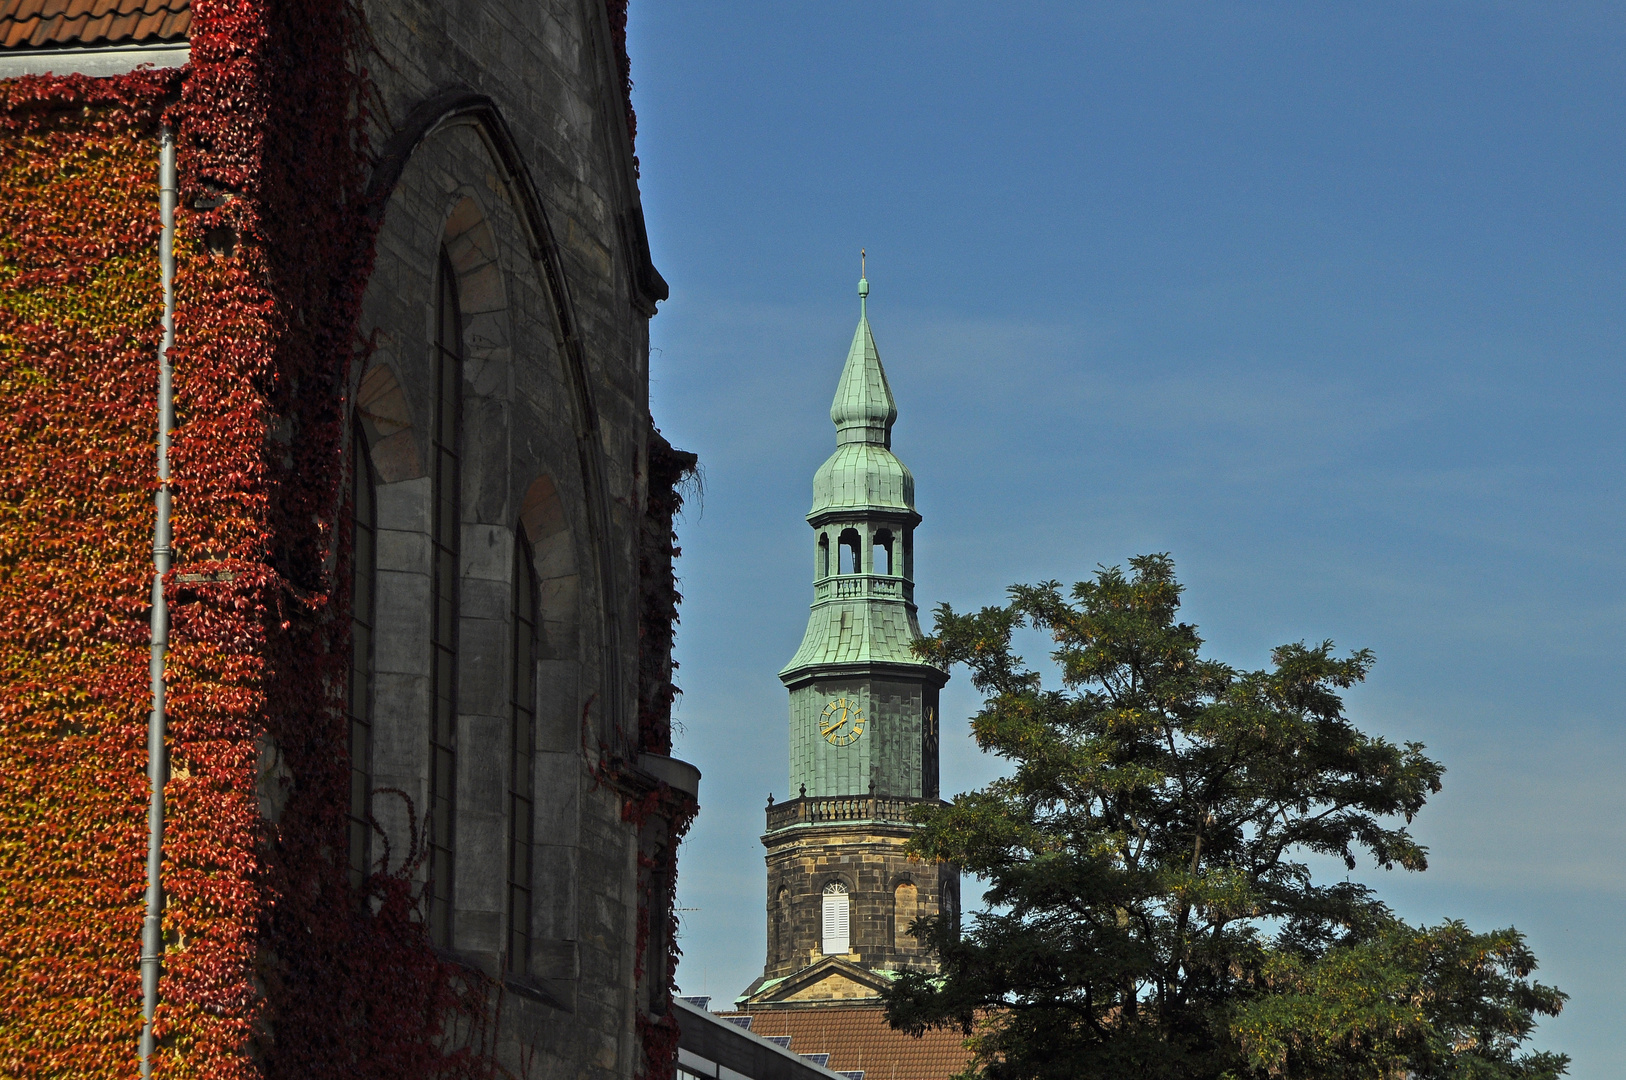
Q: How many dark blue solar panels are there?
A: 5